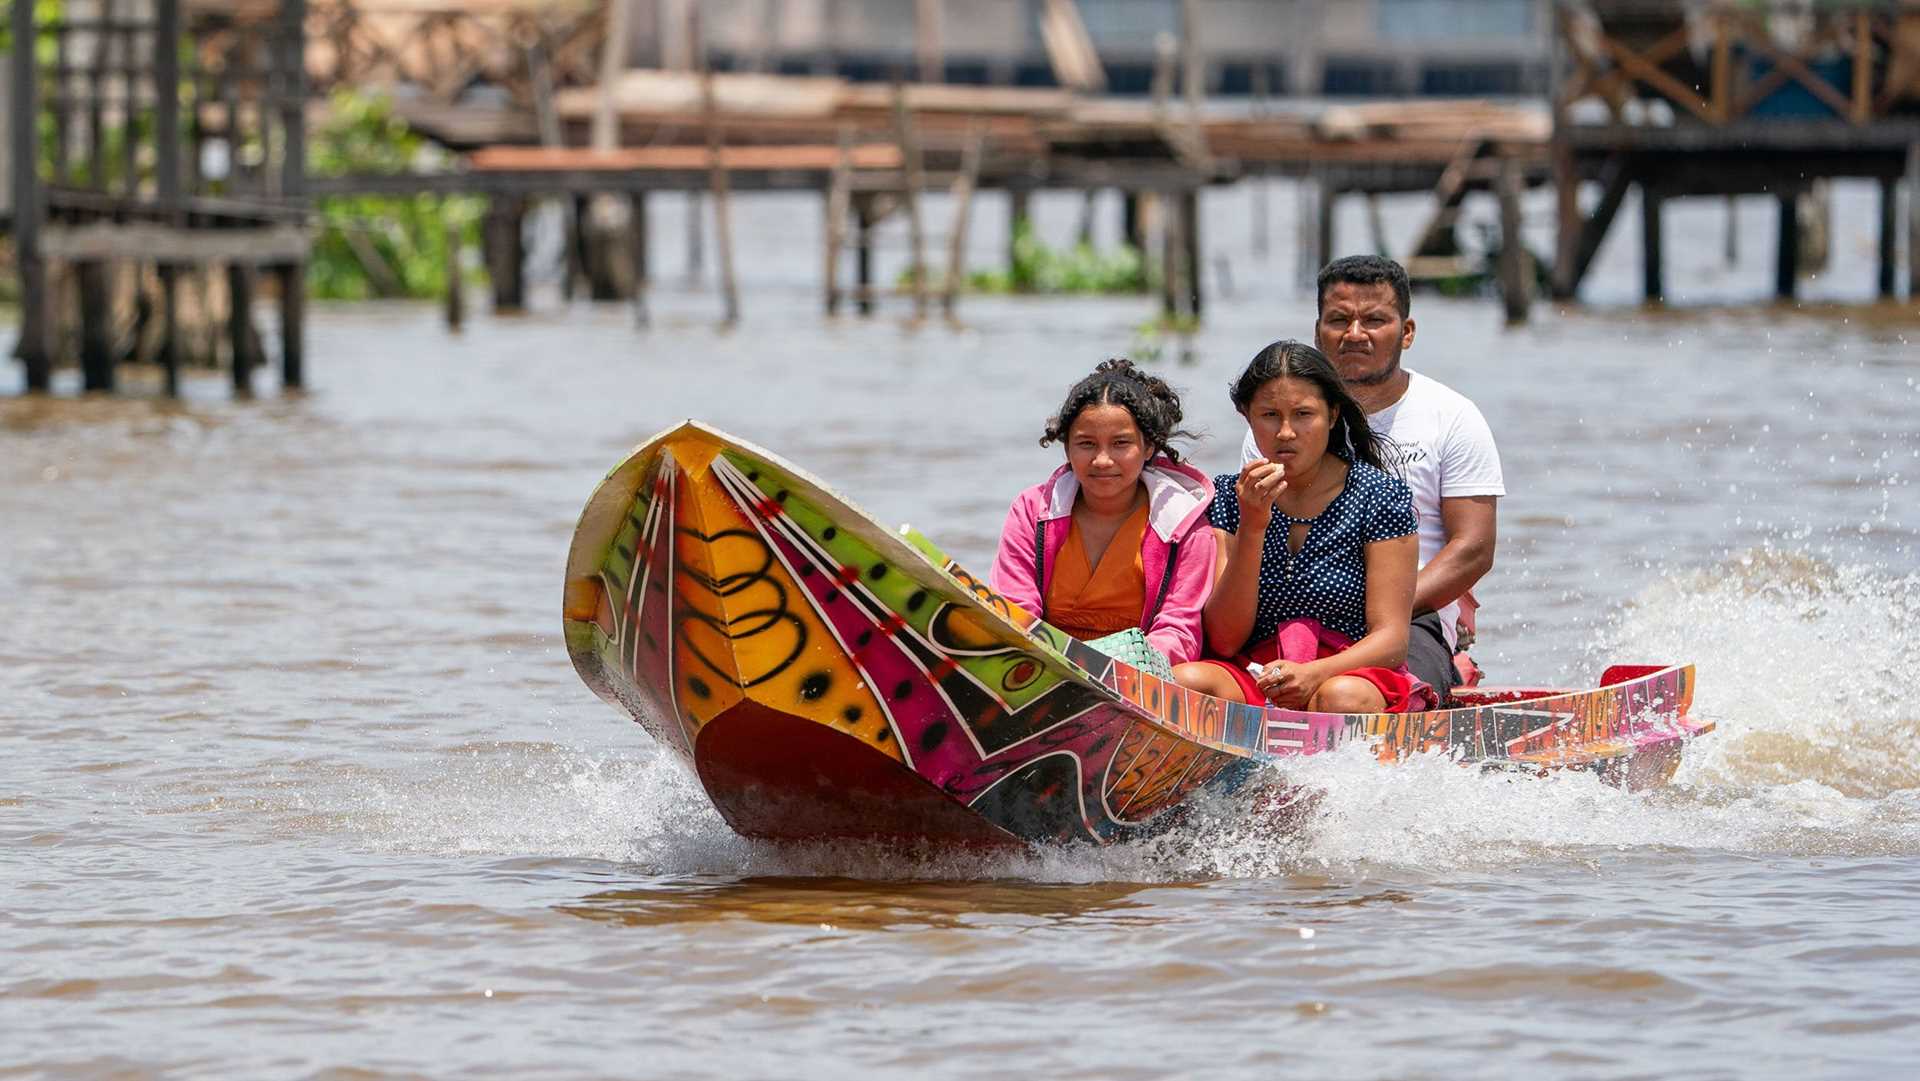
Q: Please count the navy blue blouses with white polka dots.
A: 1